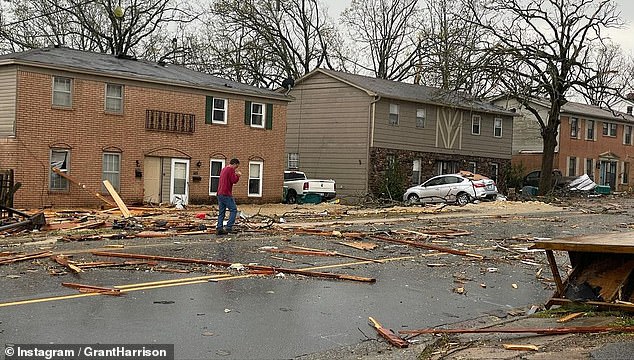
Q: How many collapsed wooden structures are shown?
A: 1